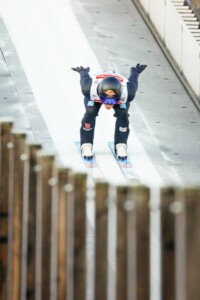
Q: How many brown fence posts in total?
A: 11